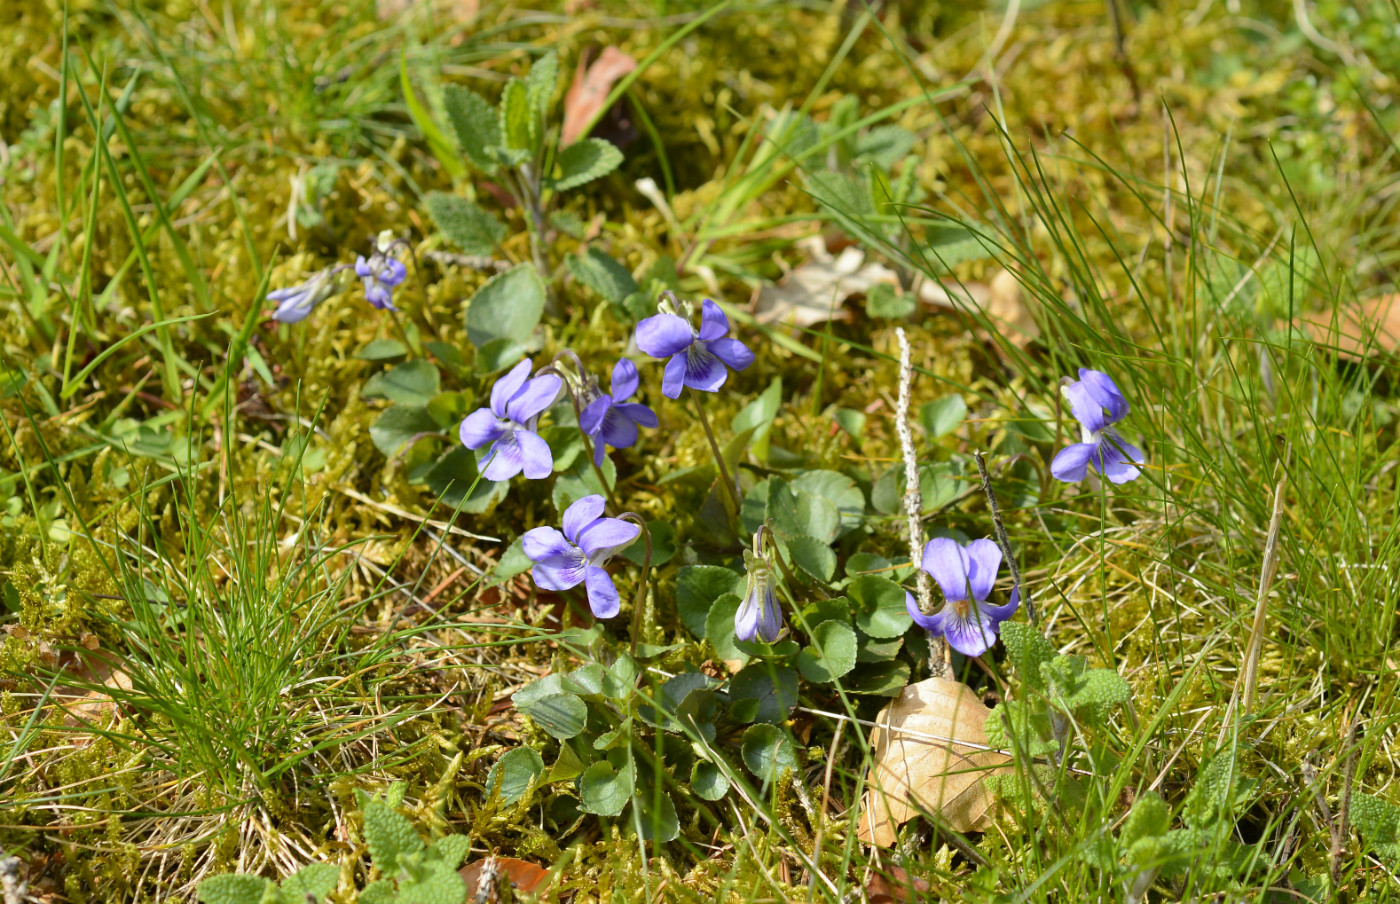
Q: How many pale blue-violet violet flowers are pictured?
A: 9